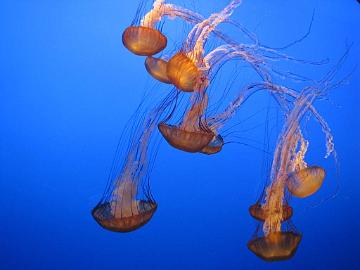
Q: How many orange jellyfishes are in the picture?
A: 9